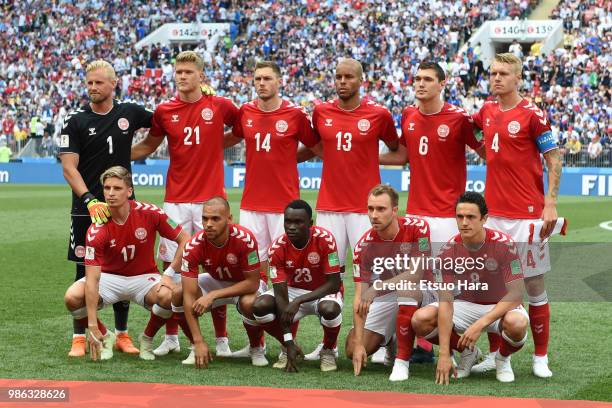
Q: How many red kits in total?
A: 10